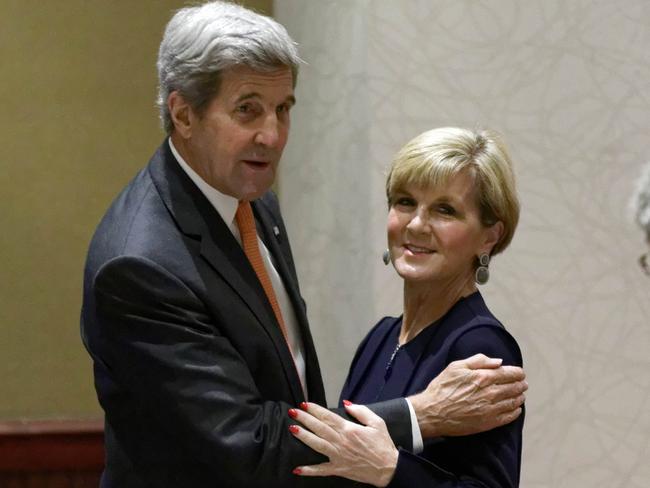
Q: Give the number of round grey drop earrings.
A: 2